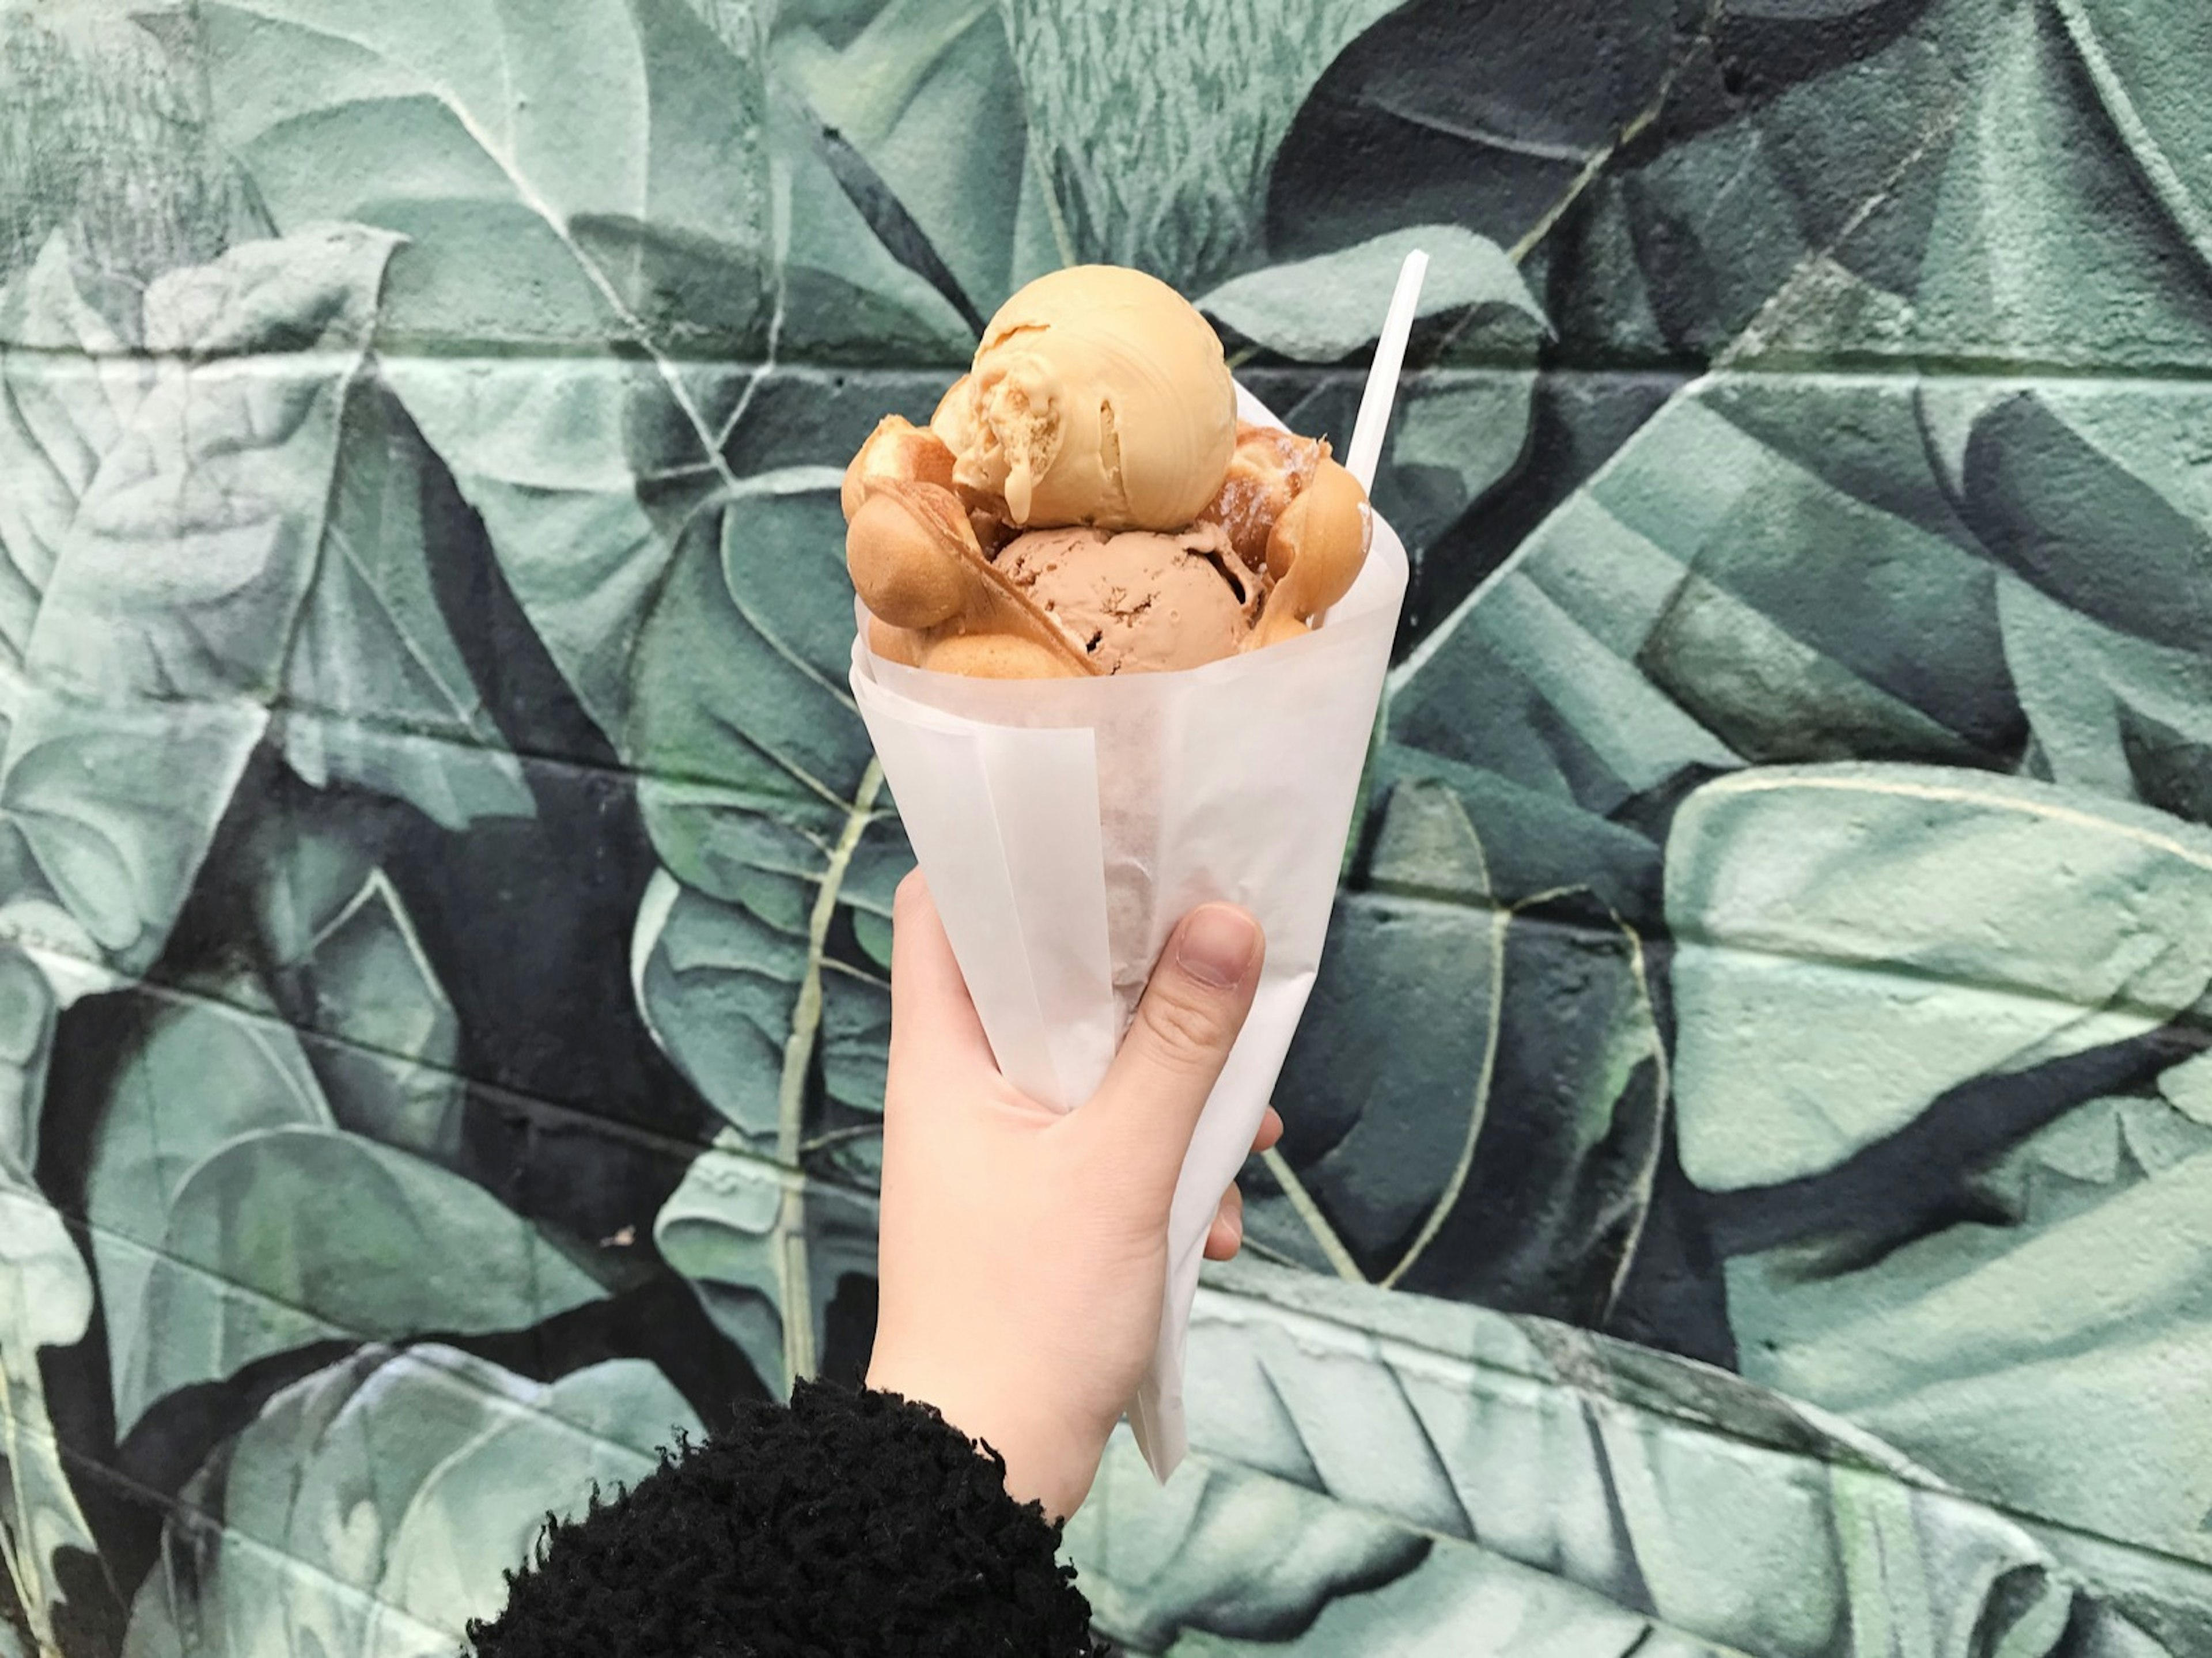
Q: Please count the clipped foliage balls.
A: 0